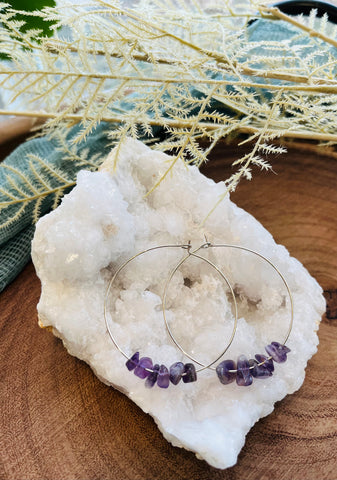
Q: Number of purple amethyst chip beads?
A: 11